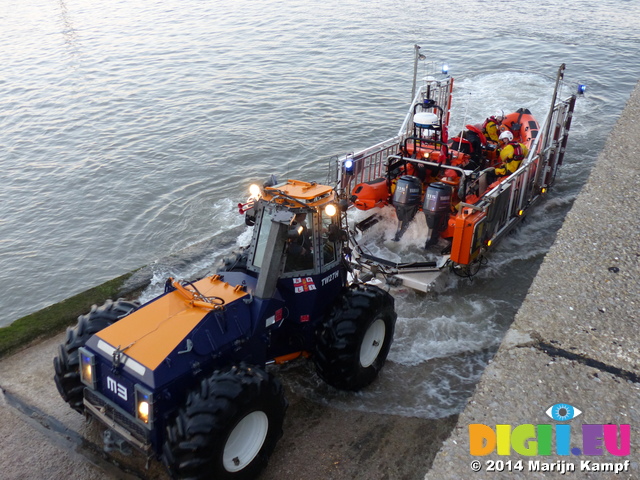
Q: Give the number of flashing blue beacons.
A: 3